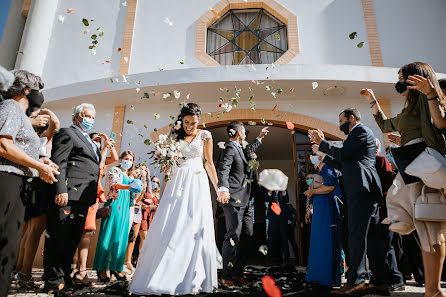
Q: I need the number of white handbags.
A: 1